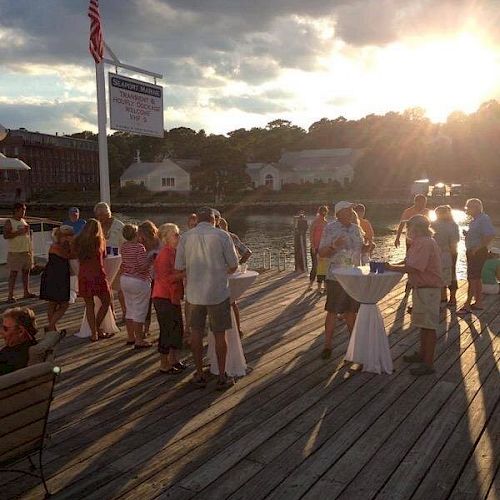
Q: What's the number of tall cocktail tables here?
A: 3